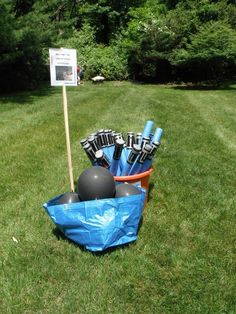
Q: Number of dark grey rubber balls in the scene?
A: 3